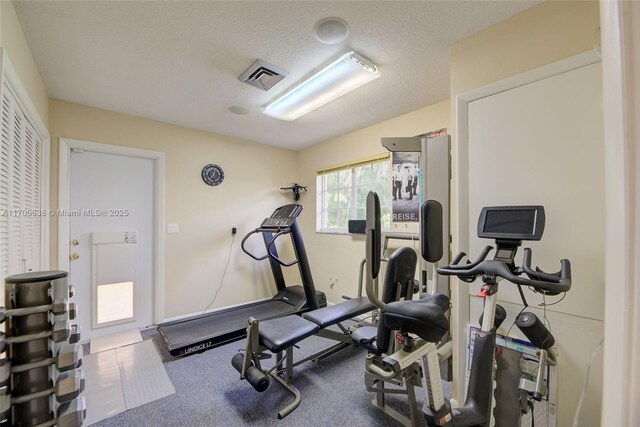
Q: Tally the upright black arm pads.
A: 2